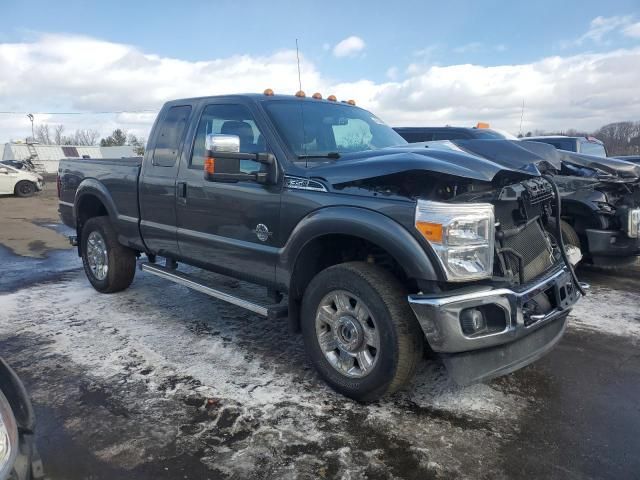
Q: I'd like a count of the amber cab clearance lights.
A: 5